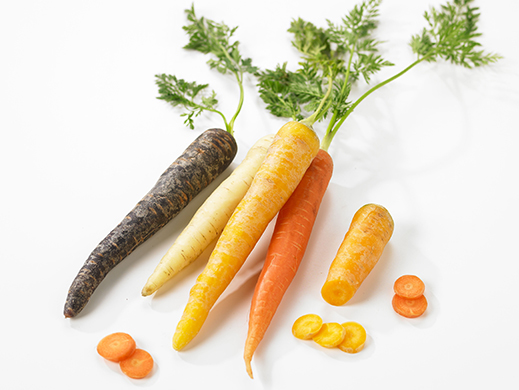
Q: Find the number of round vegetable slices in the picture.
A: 7